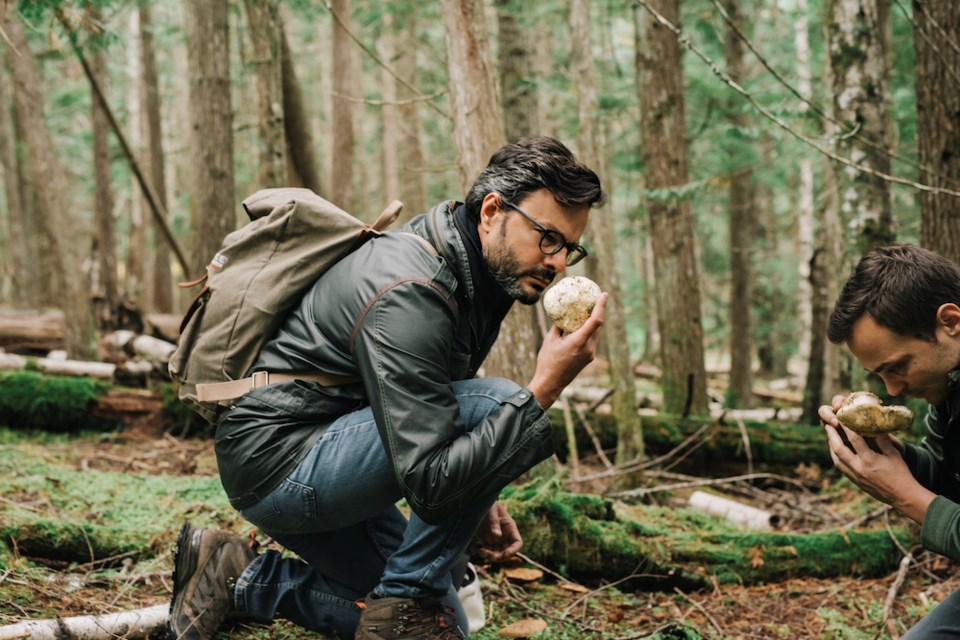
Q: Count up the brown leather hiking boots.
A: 2